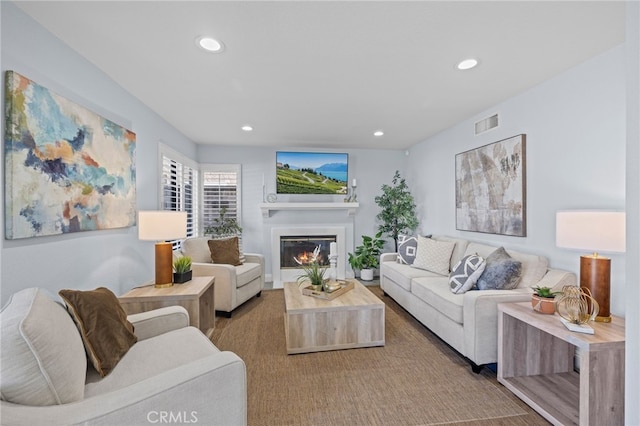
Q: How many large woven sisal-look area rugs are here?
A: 1